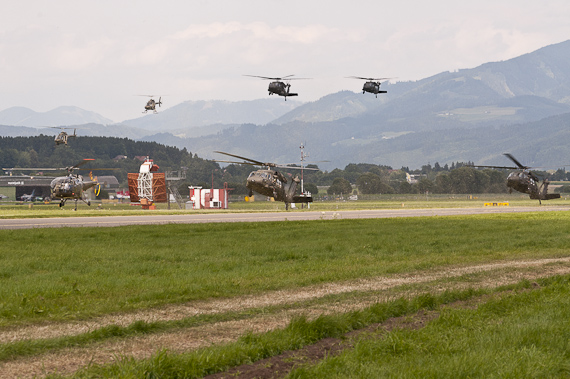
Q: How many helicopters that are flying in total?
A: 7